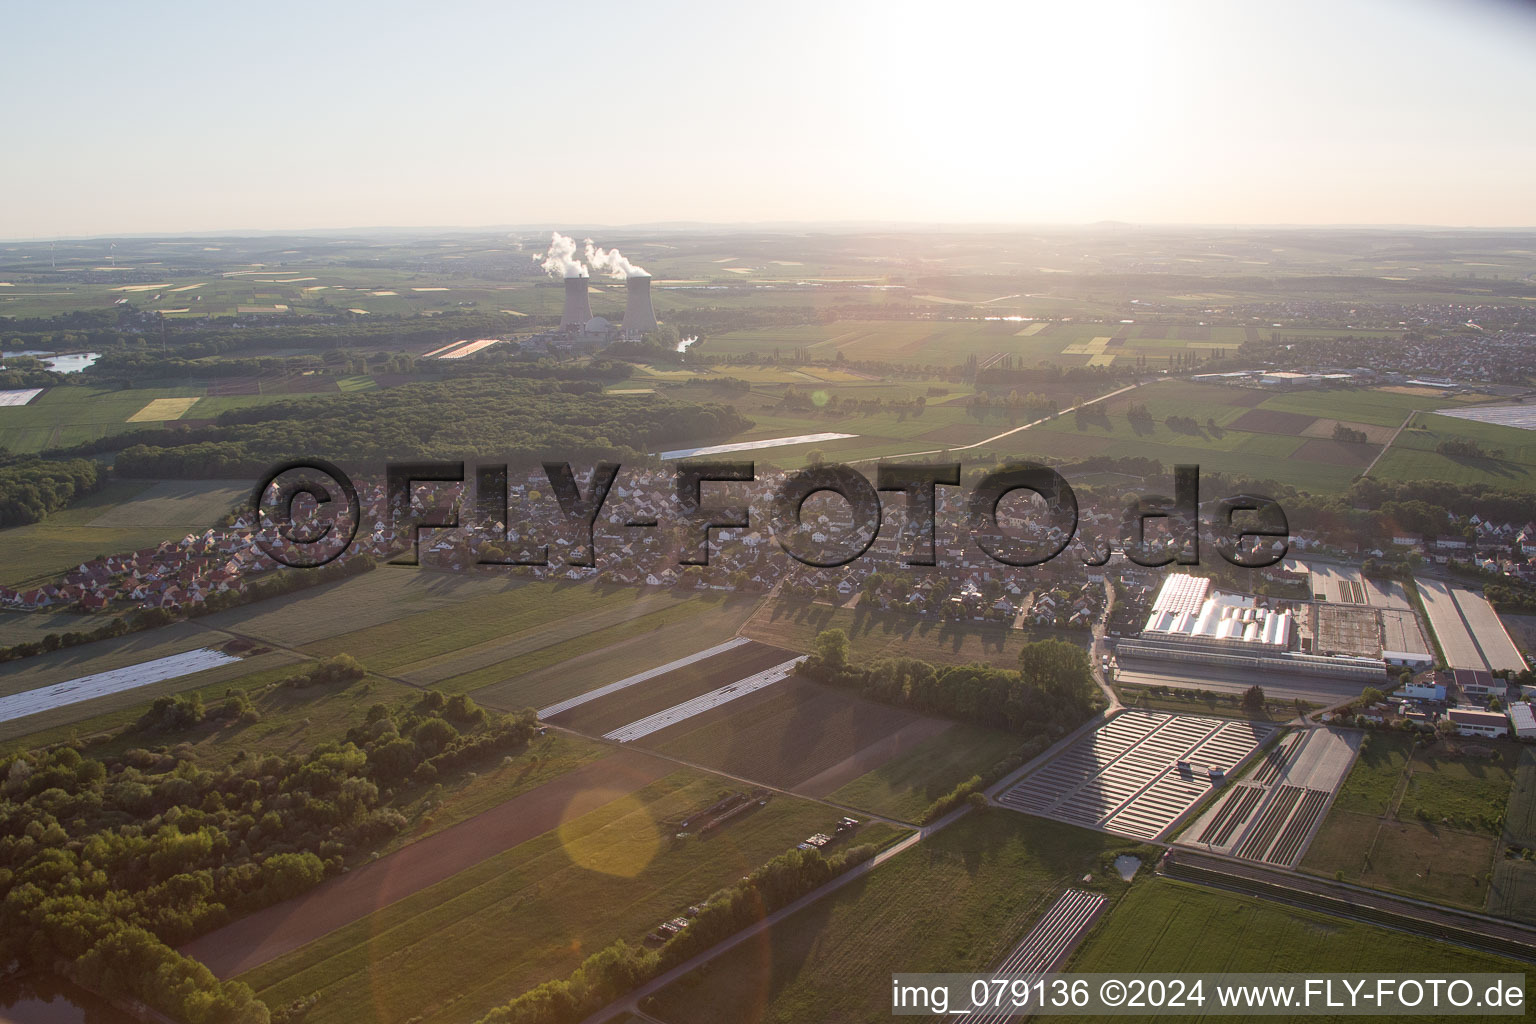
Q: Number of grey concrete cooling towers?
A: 2